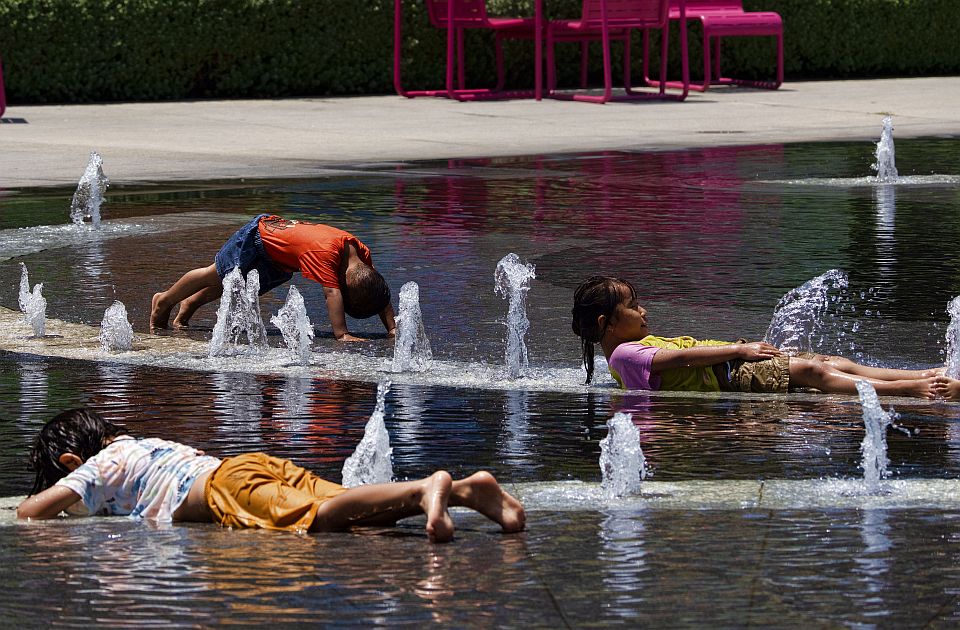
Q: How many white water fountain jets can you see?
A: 13